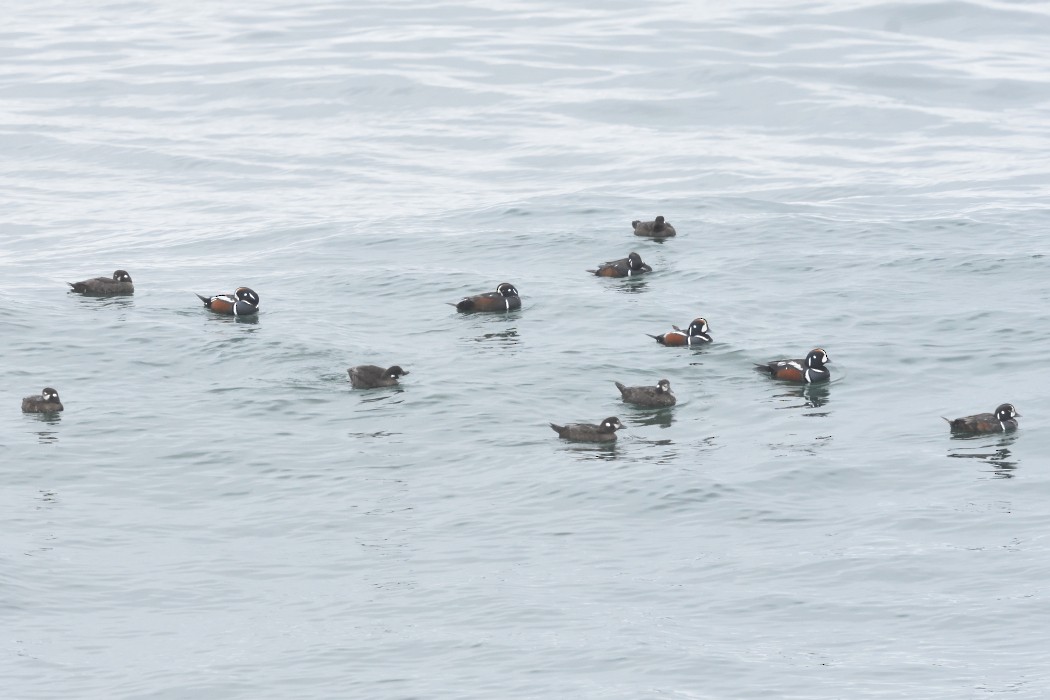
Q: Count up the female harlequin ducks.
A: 6